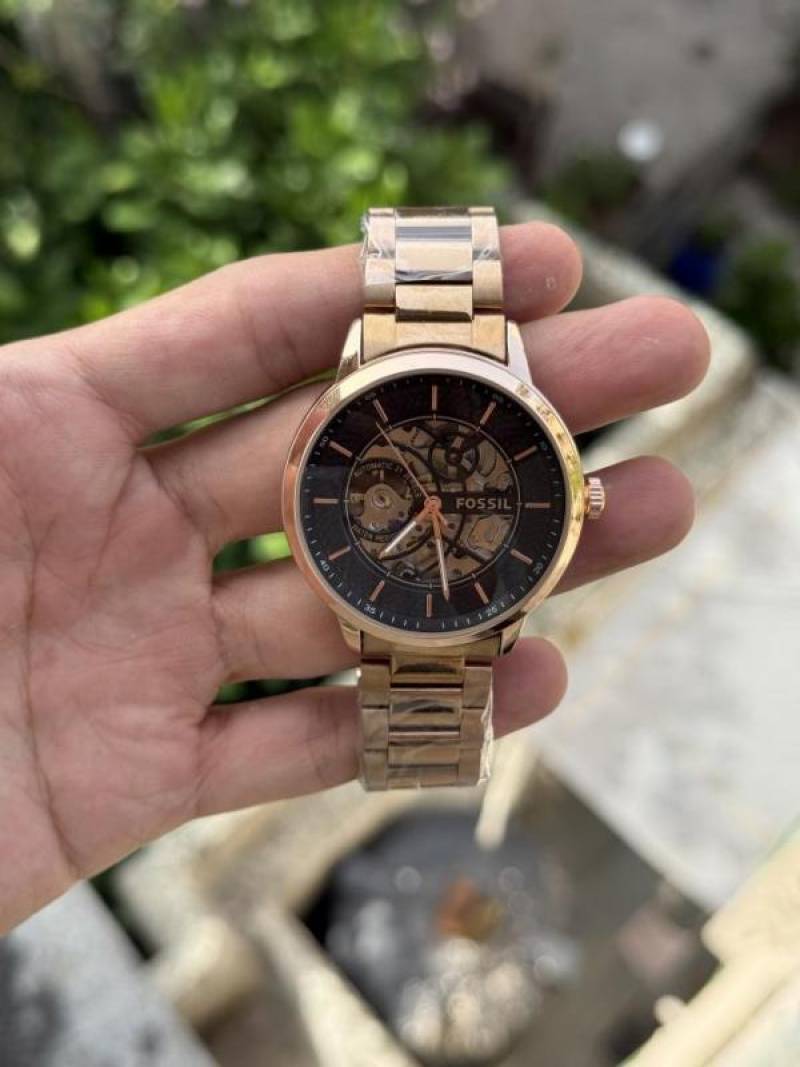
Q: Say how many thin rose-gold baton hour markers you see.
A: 12